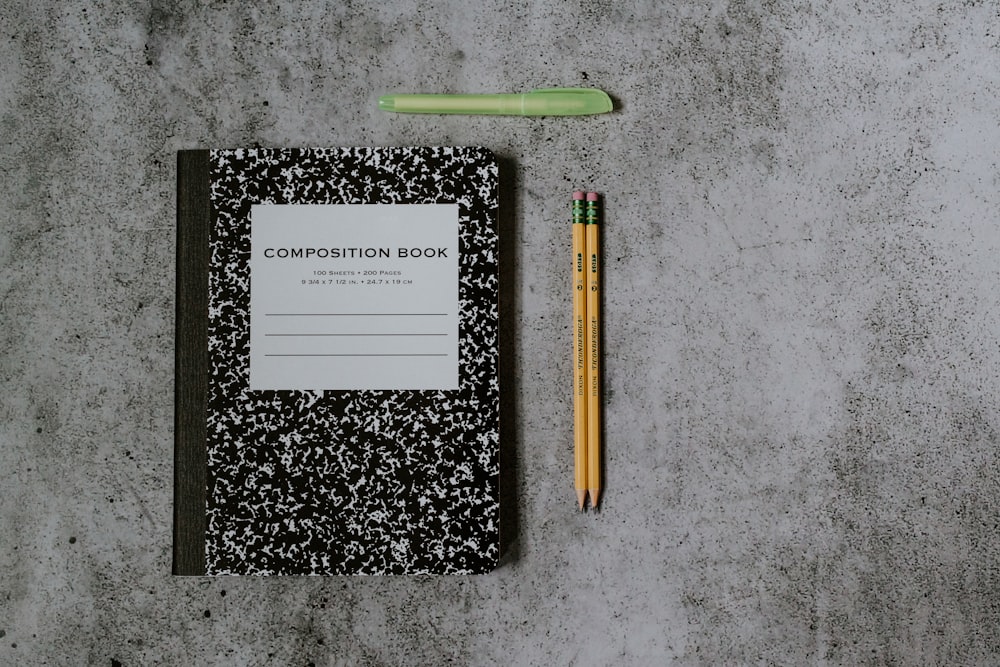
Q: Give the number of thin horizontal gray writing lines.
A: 3